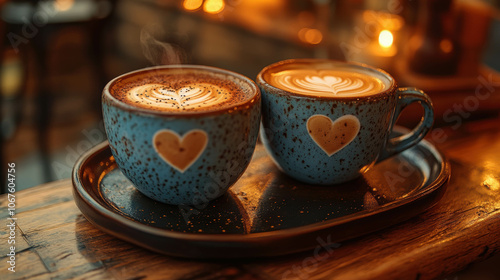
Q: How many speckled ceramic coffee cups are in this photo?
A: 2